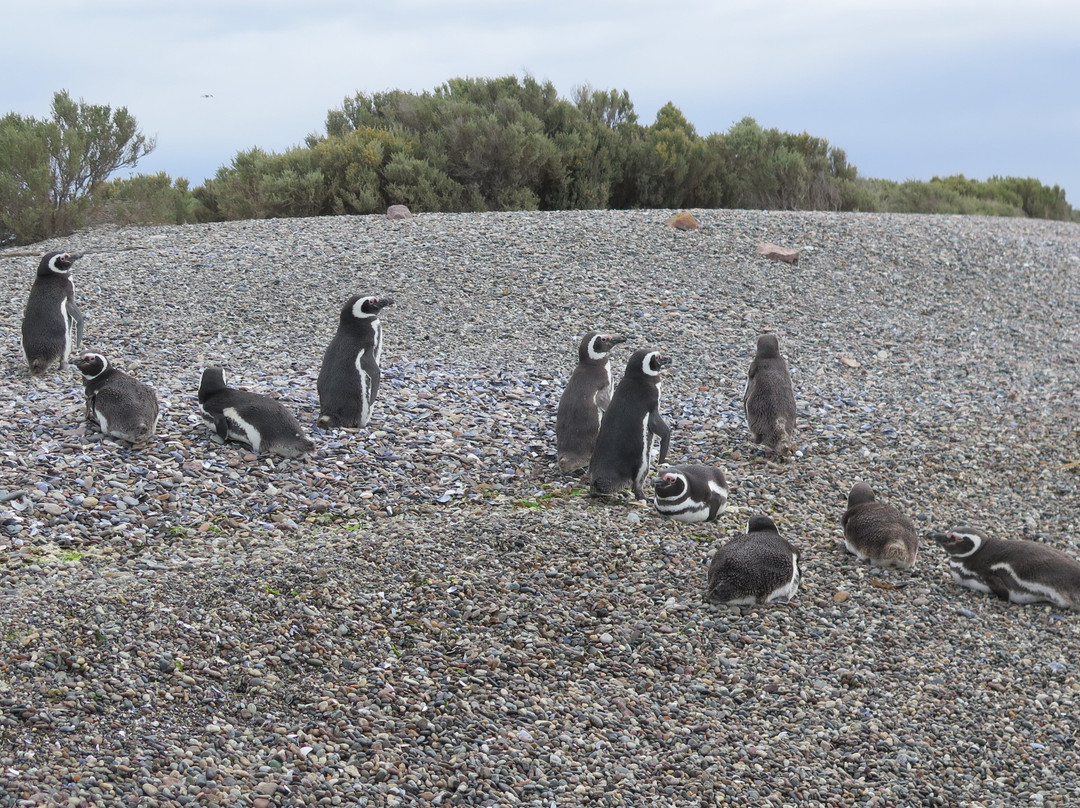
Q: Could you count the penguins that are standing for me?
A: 5